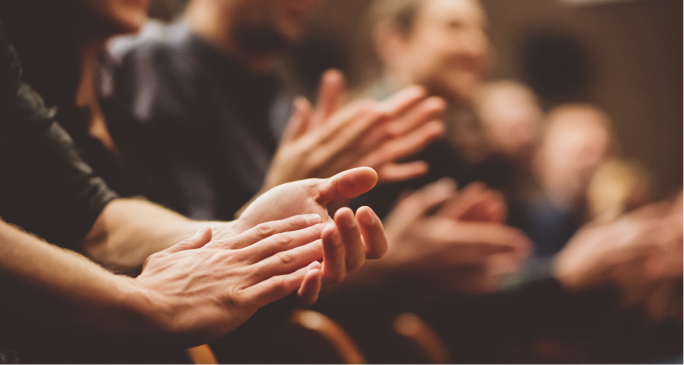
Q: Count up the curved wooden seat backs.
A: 3